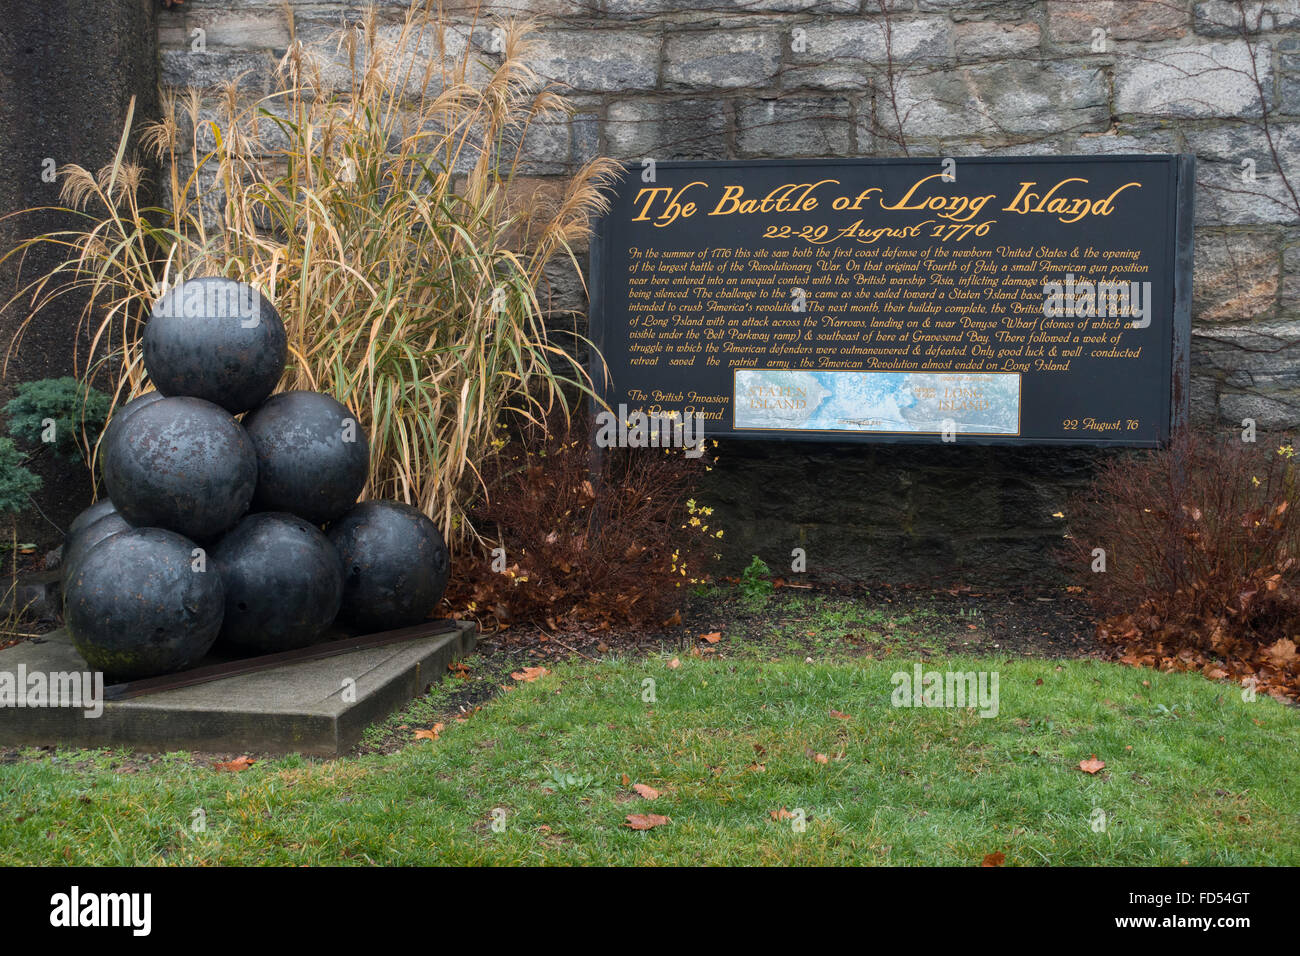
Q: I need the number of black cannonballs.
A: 9